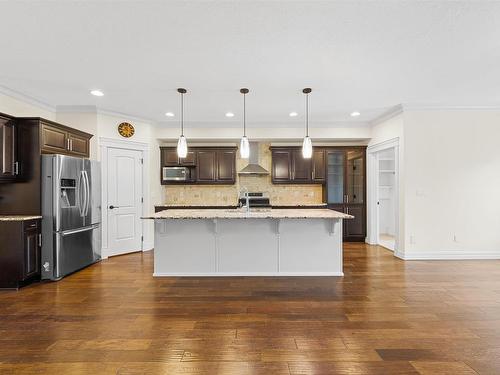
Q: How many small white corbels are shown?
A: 4